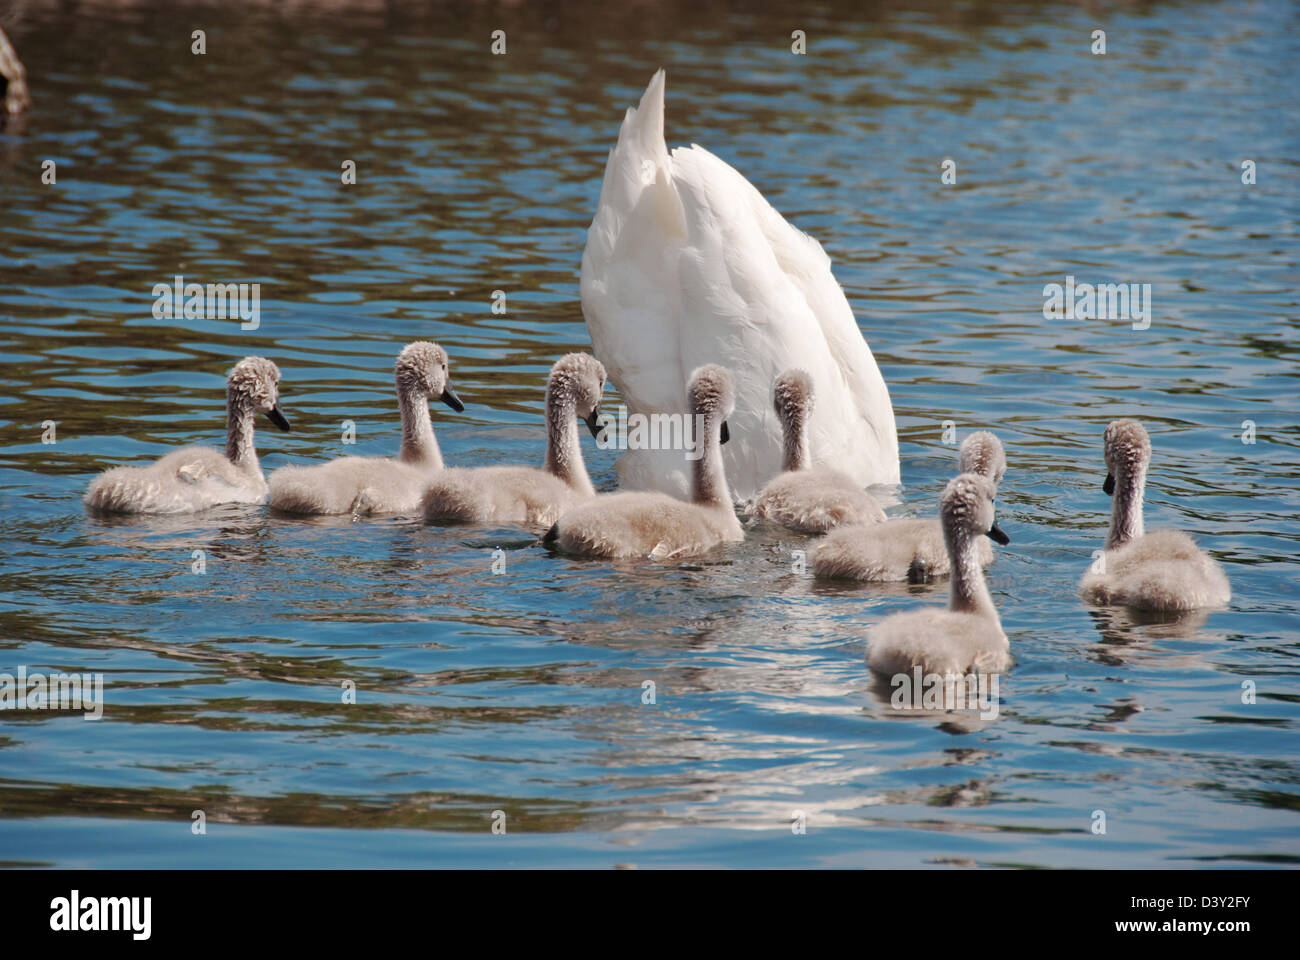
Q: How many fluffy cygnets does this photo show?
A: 8